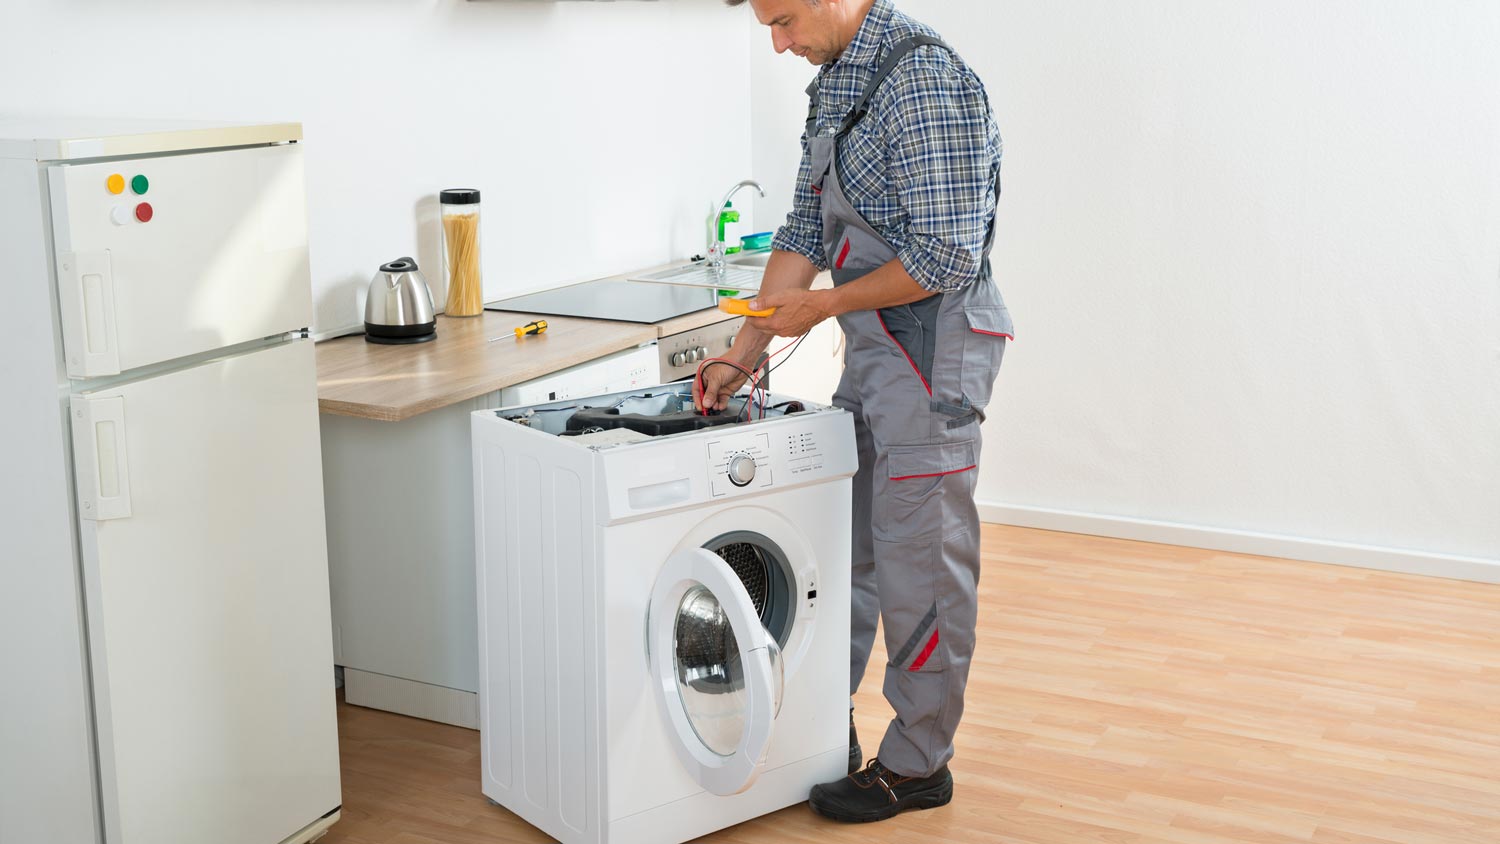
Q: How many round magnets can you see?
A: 4